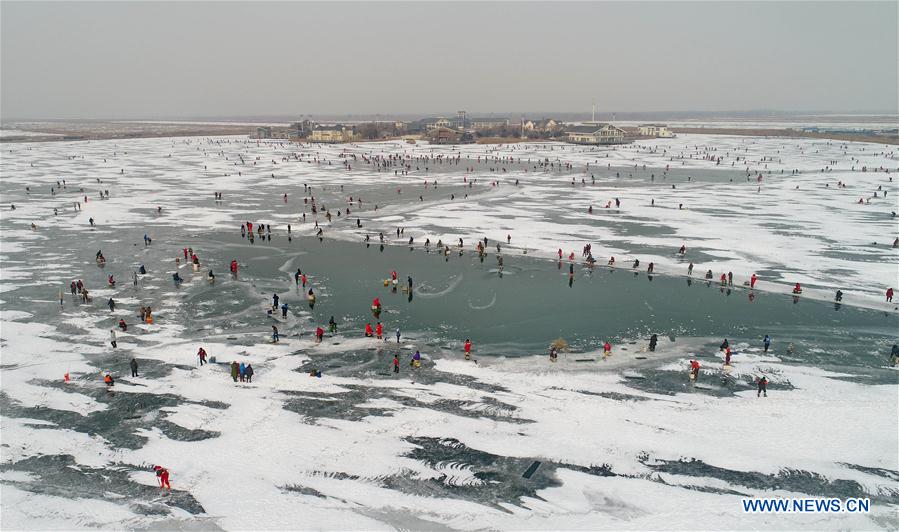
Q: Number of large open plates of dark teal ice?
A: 1